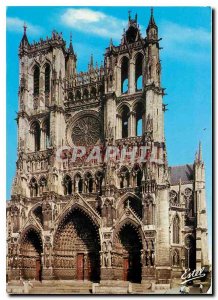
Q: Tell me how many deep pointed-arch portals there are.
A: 3